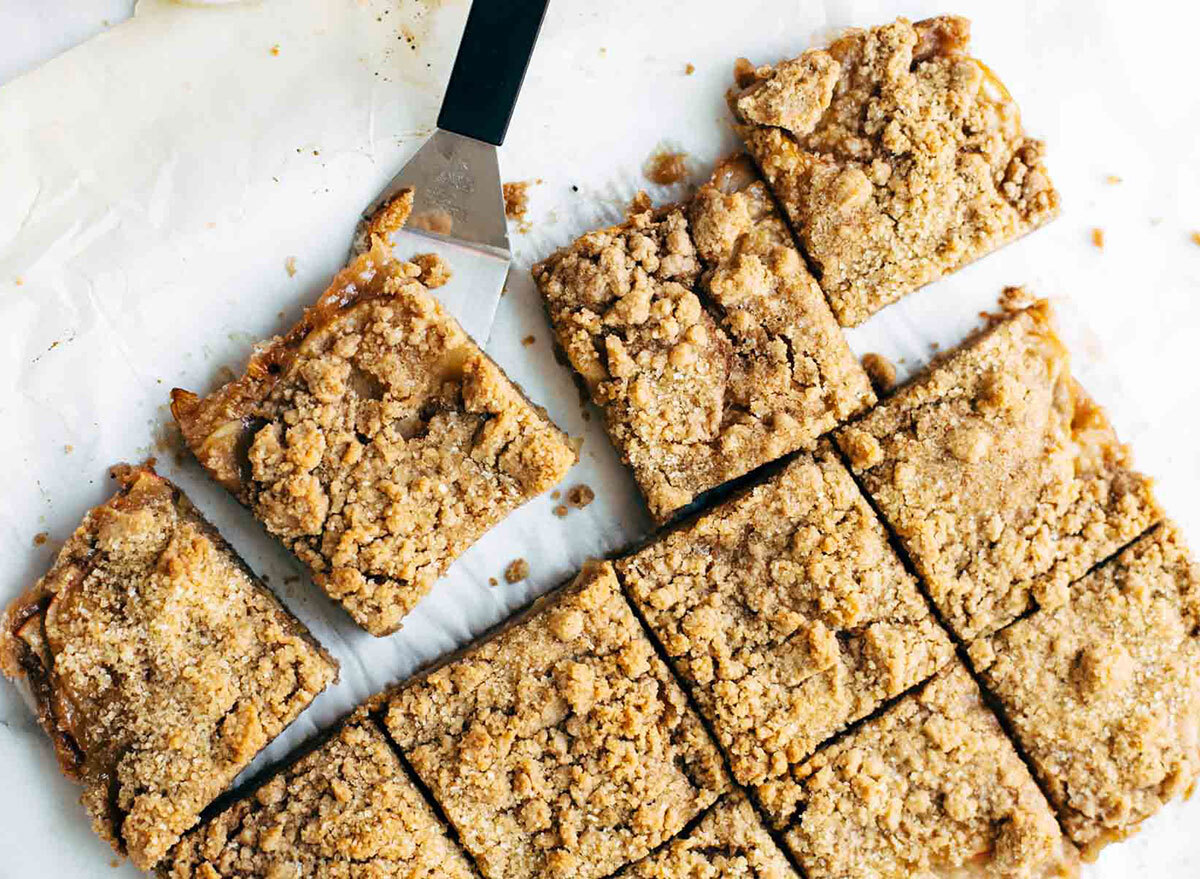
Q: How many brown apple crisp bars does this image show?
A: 11